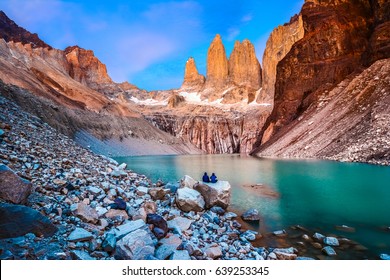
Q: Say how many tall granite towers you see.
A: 3